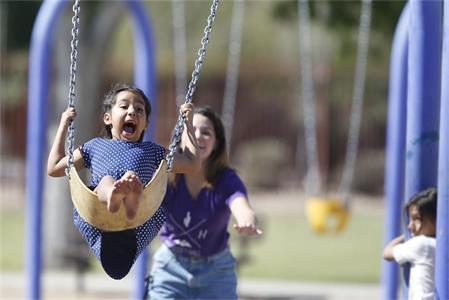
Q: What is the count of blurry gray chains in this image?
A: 4